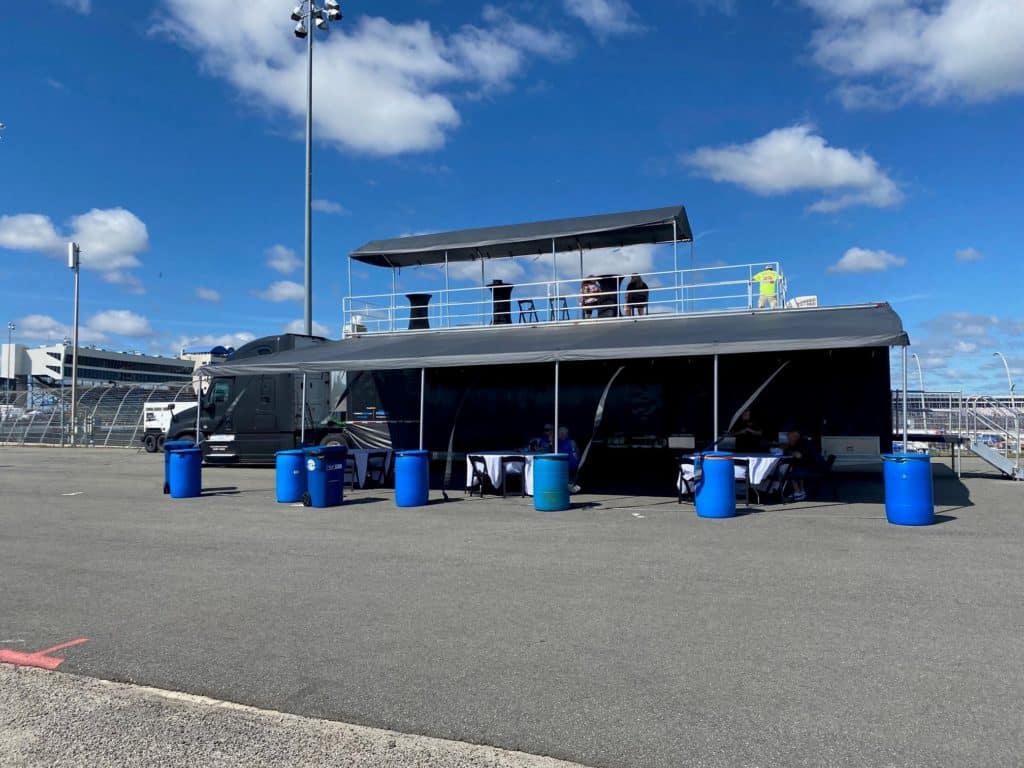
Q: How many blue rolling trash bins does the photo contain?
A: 2